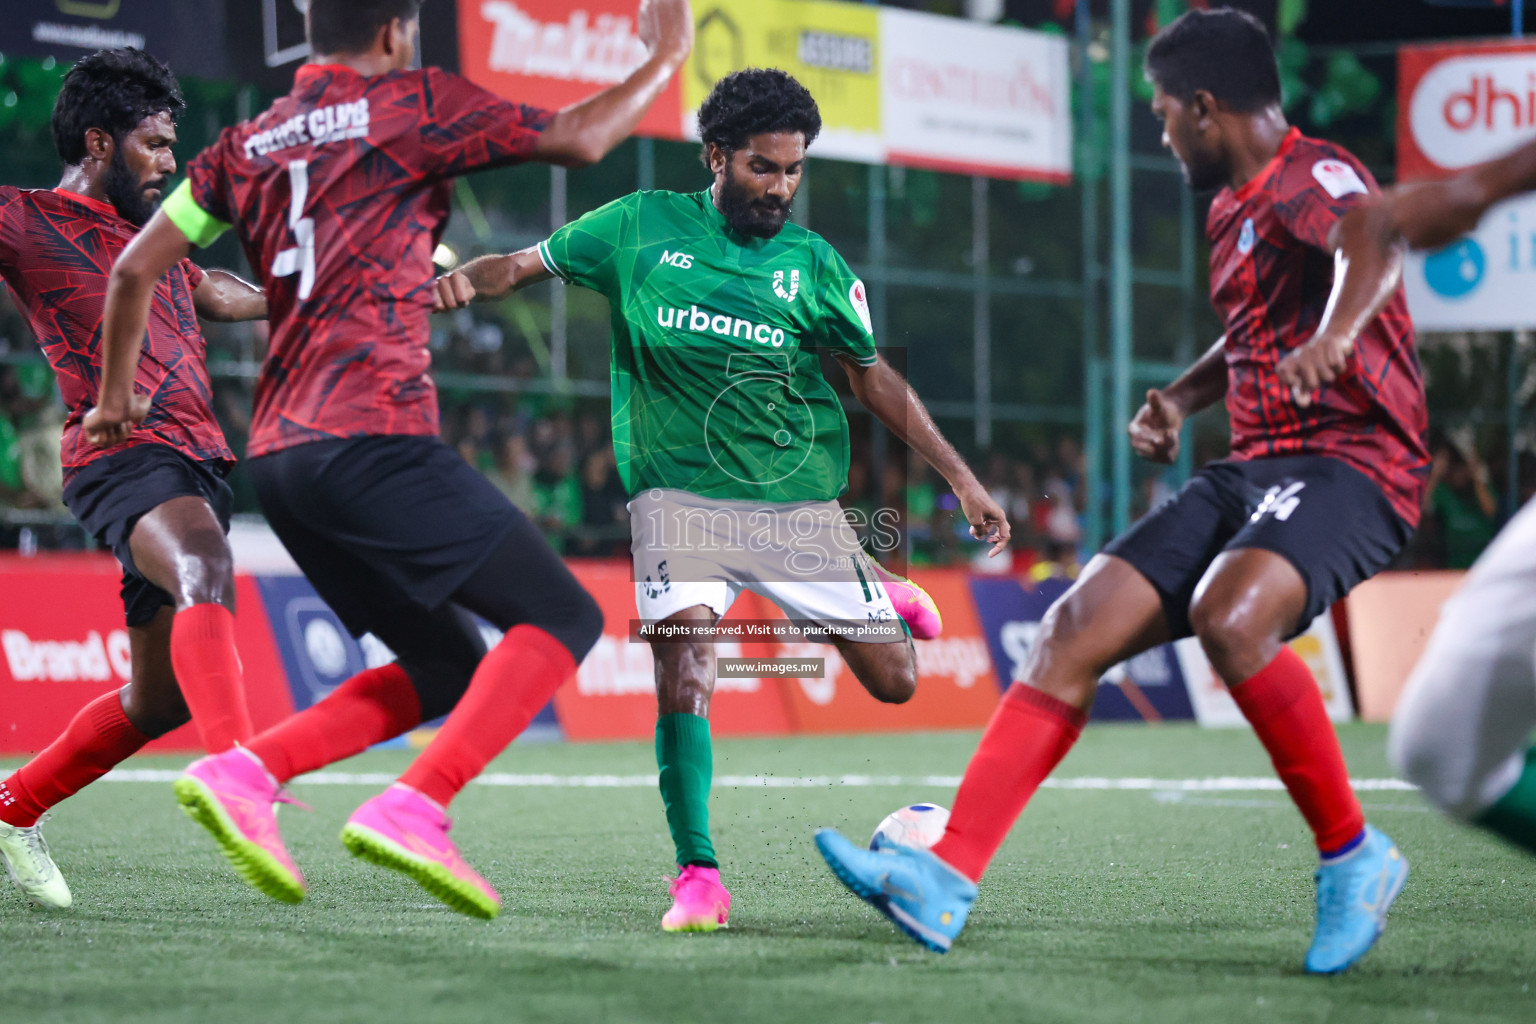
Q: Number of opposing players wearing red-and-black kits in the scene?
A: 3